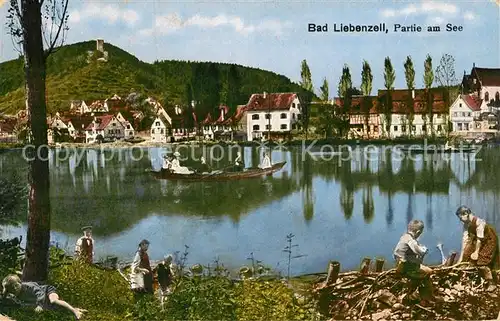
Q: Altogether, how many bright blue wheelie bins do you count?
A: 0